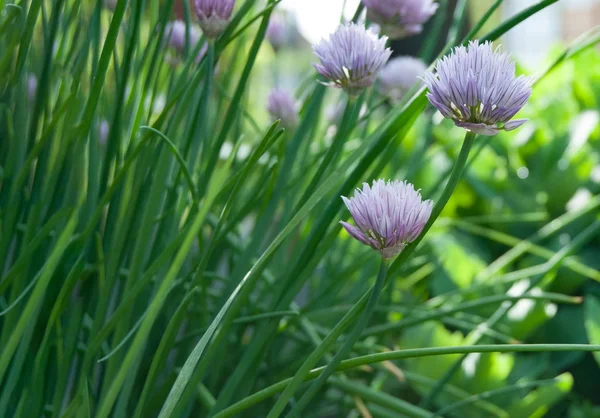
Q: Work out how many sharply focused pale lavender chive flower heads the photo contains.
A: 3